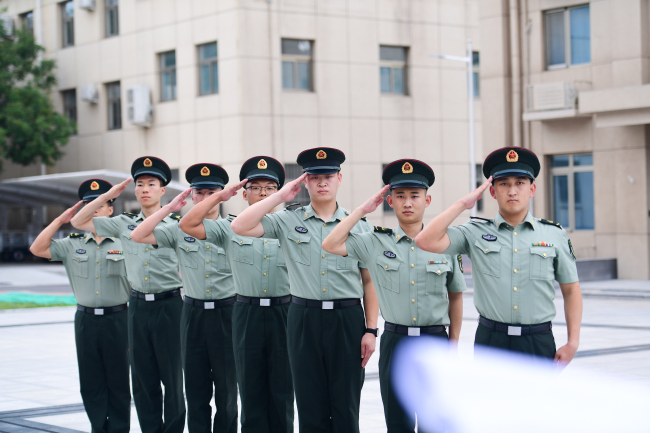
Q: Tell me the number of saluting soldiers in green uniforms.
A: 7